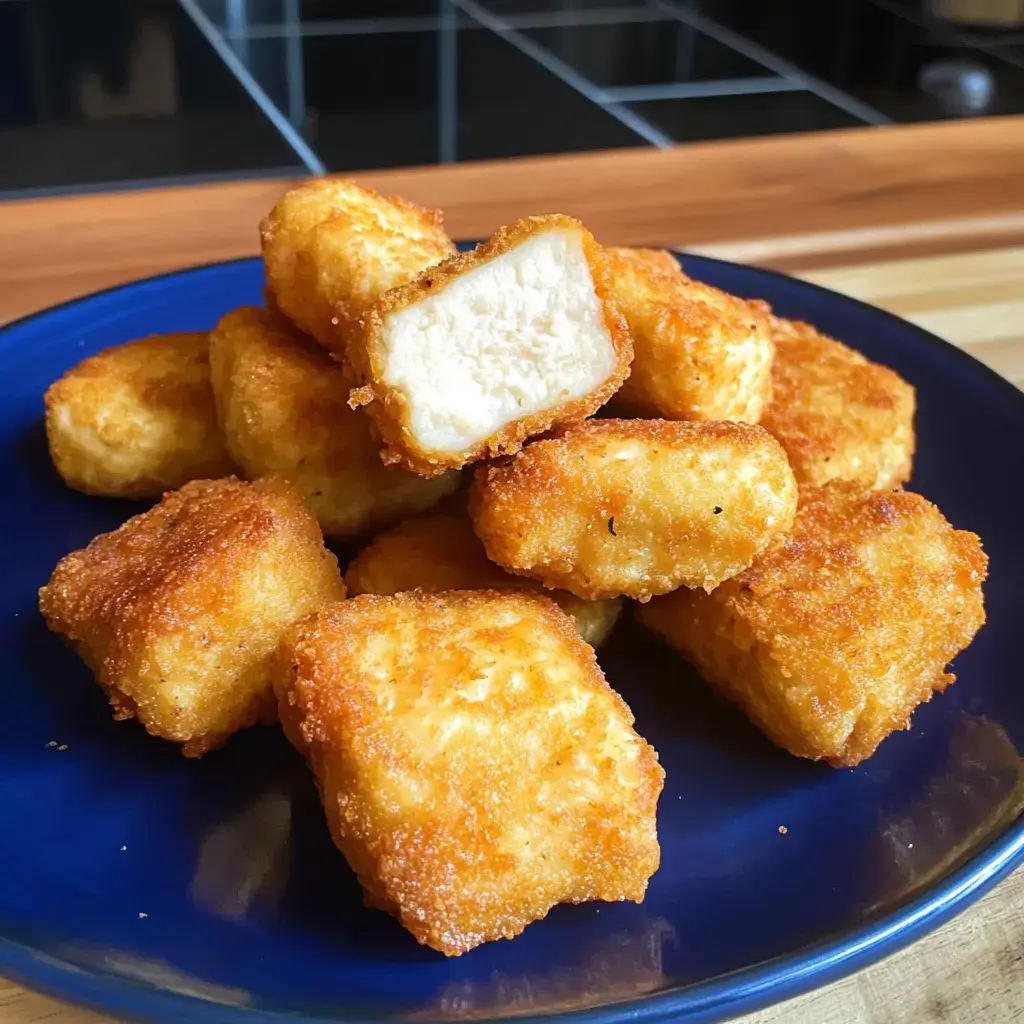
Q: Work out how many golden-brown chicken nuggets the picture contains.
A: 11